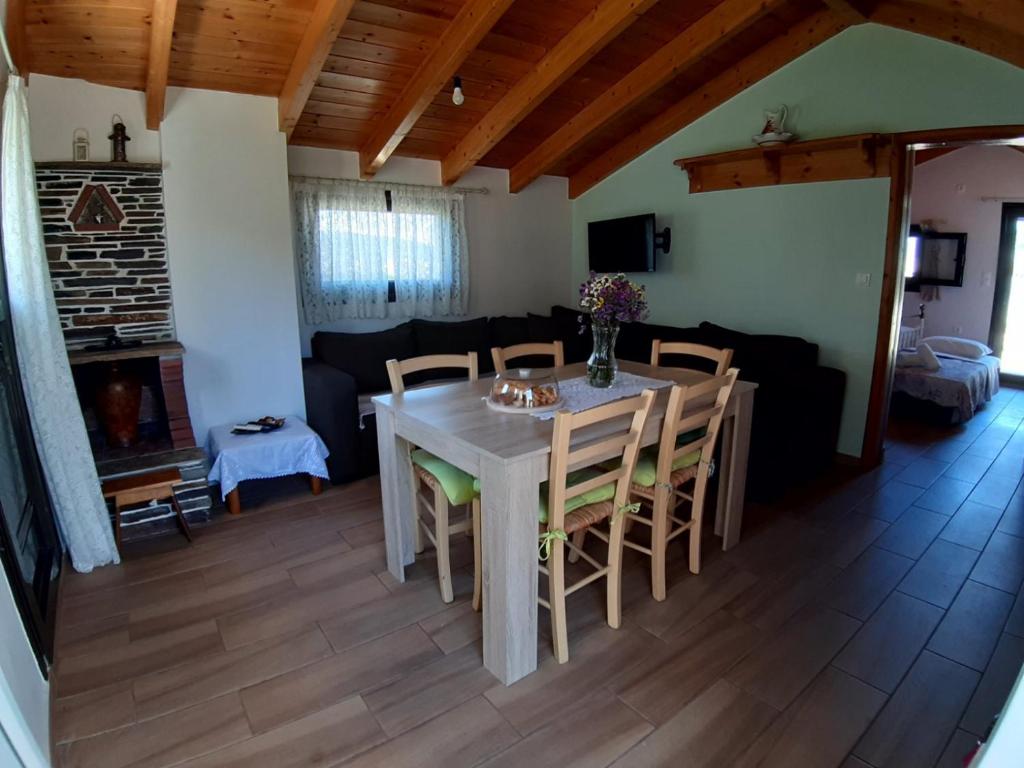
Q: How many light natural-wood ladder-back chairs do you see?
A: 5